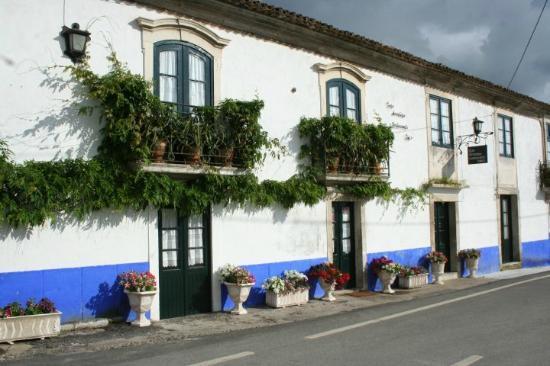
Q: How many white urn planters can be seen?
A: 6